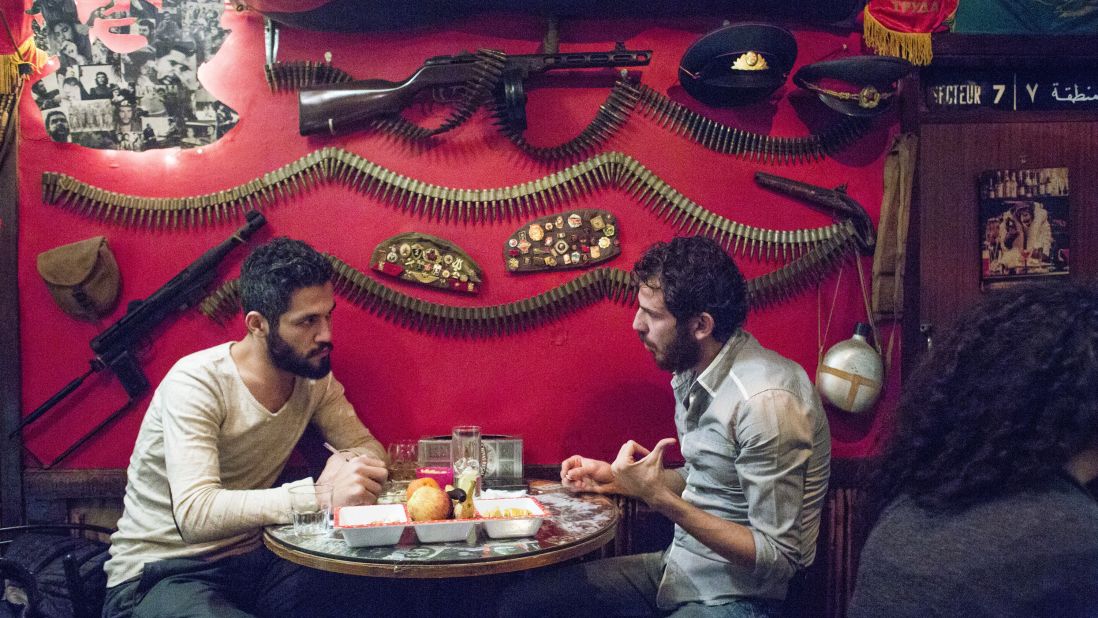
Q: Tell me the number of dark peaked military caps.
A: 2